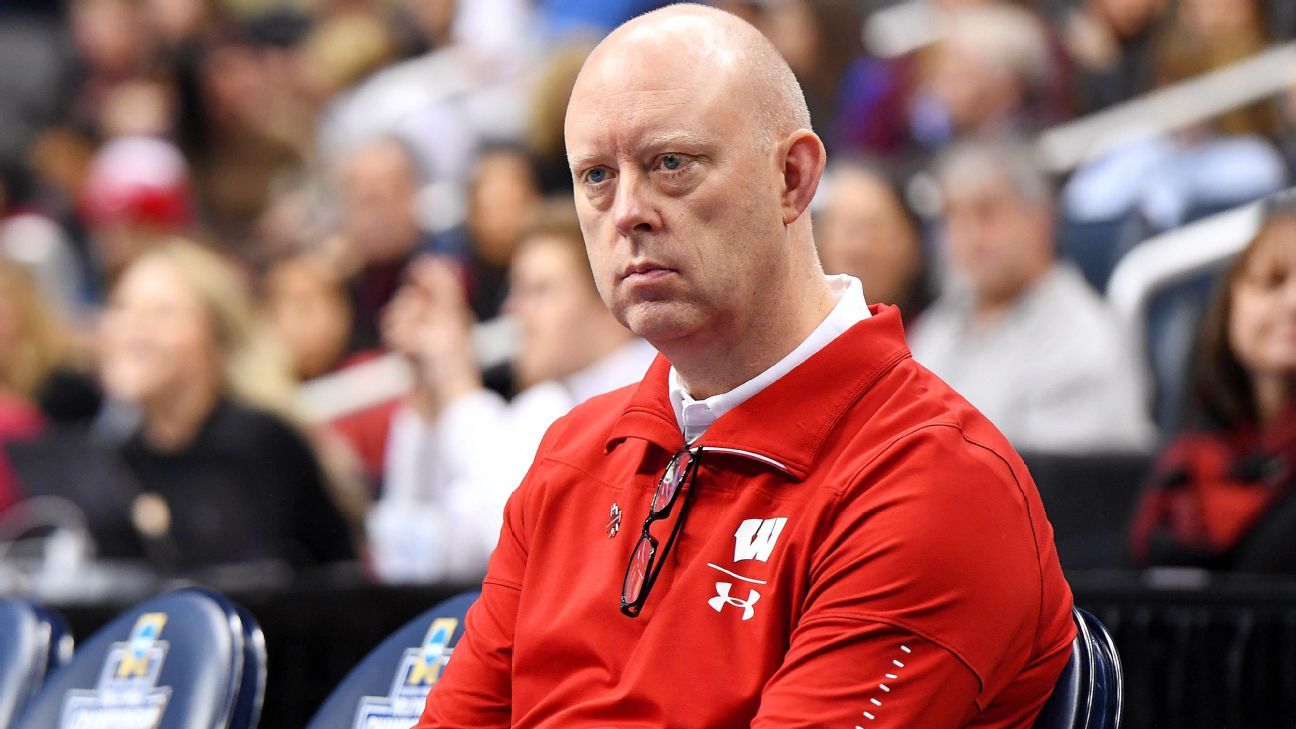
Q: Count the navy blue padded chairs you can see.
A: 4